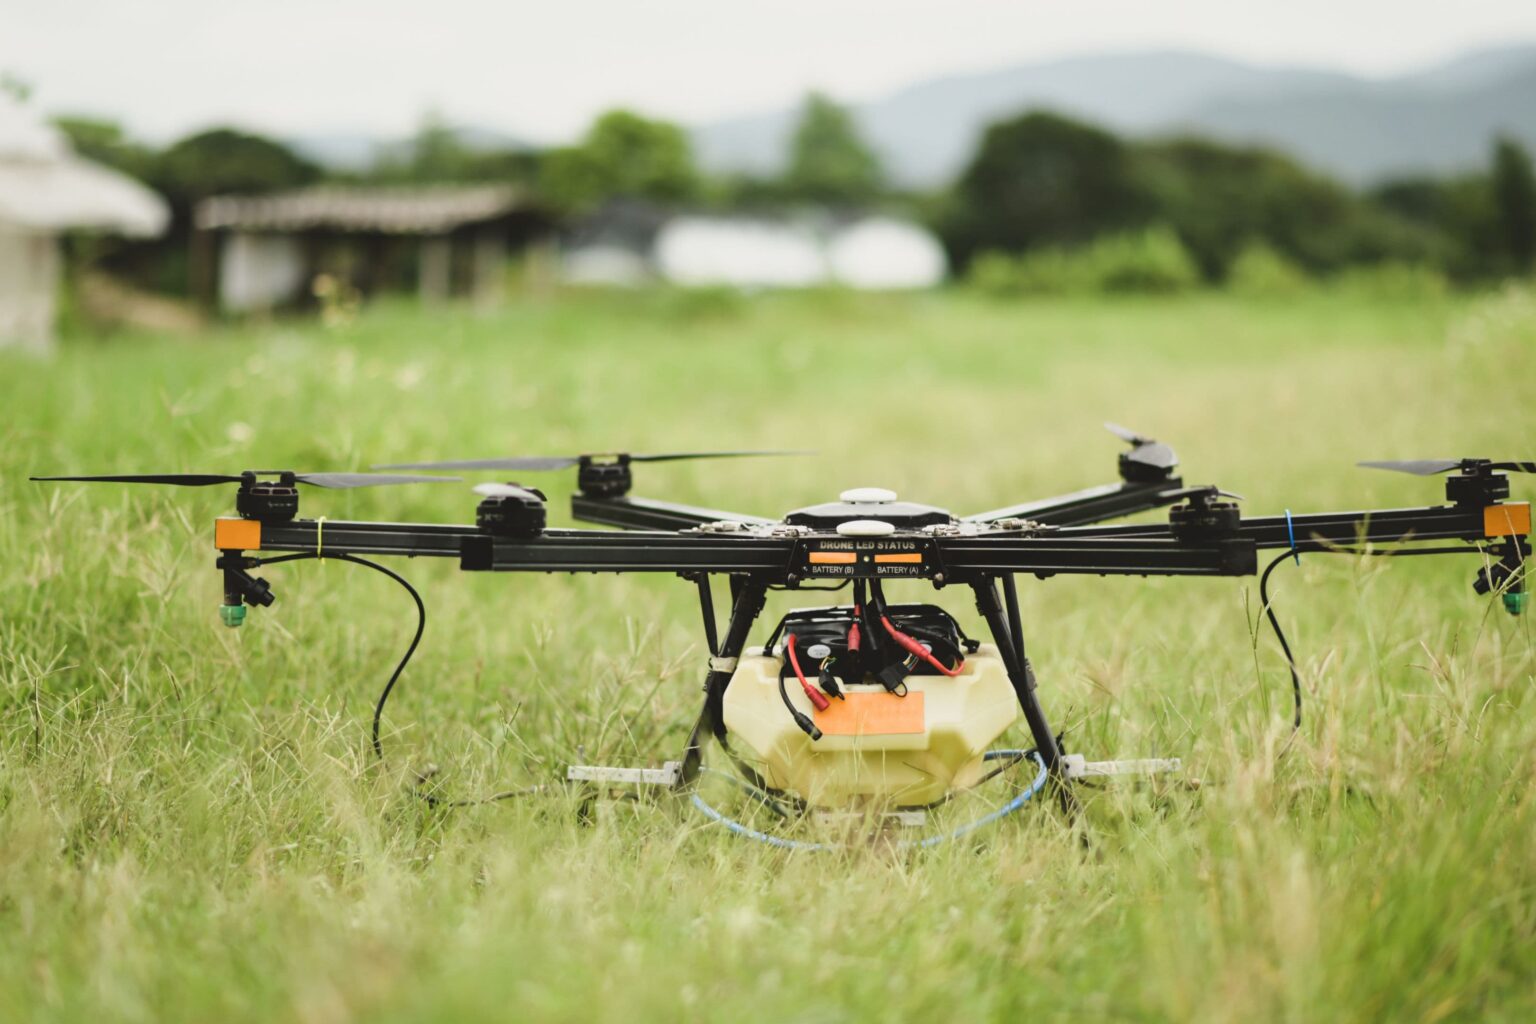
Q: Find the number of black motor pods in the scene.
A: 6